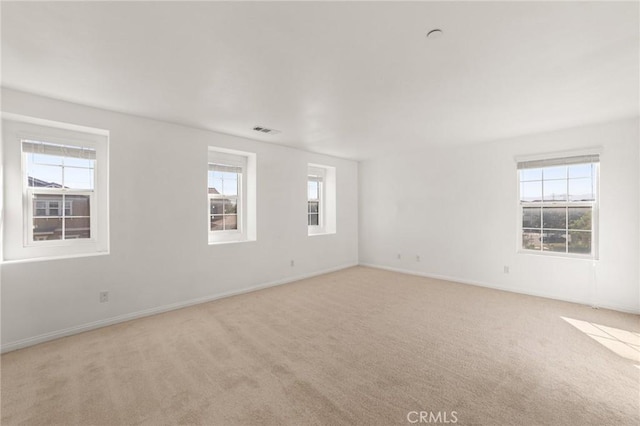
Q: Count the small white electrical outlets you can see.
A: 5